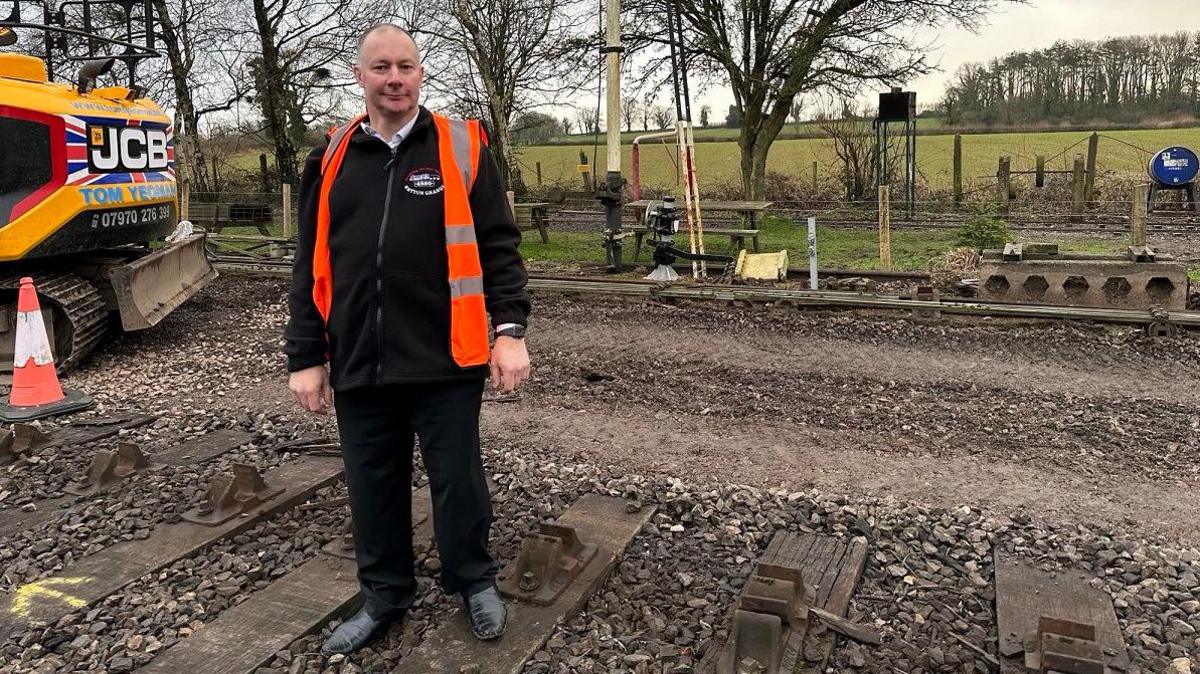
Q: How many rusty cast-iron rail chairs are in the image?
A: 7